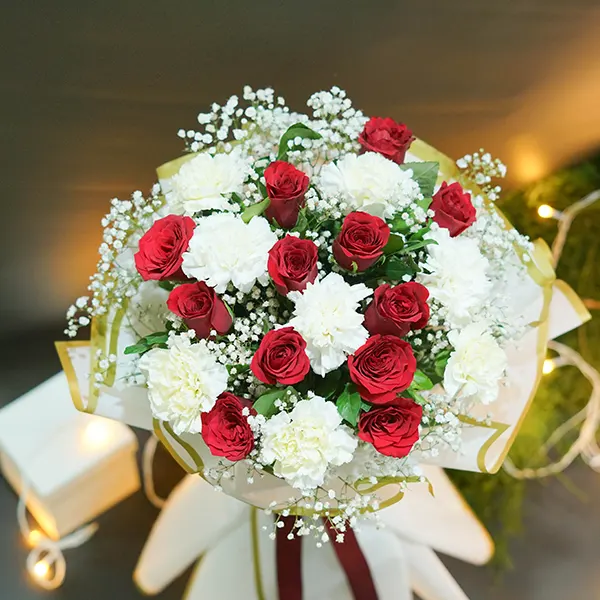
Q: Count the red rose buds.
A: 12